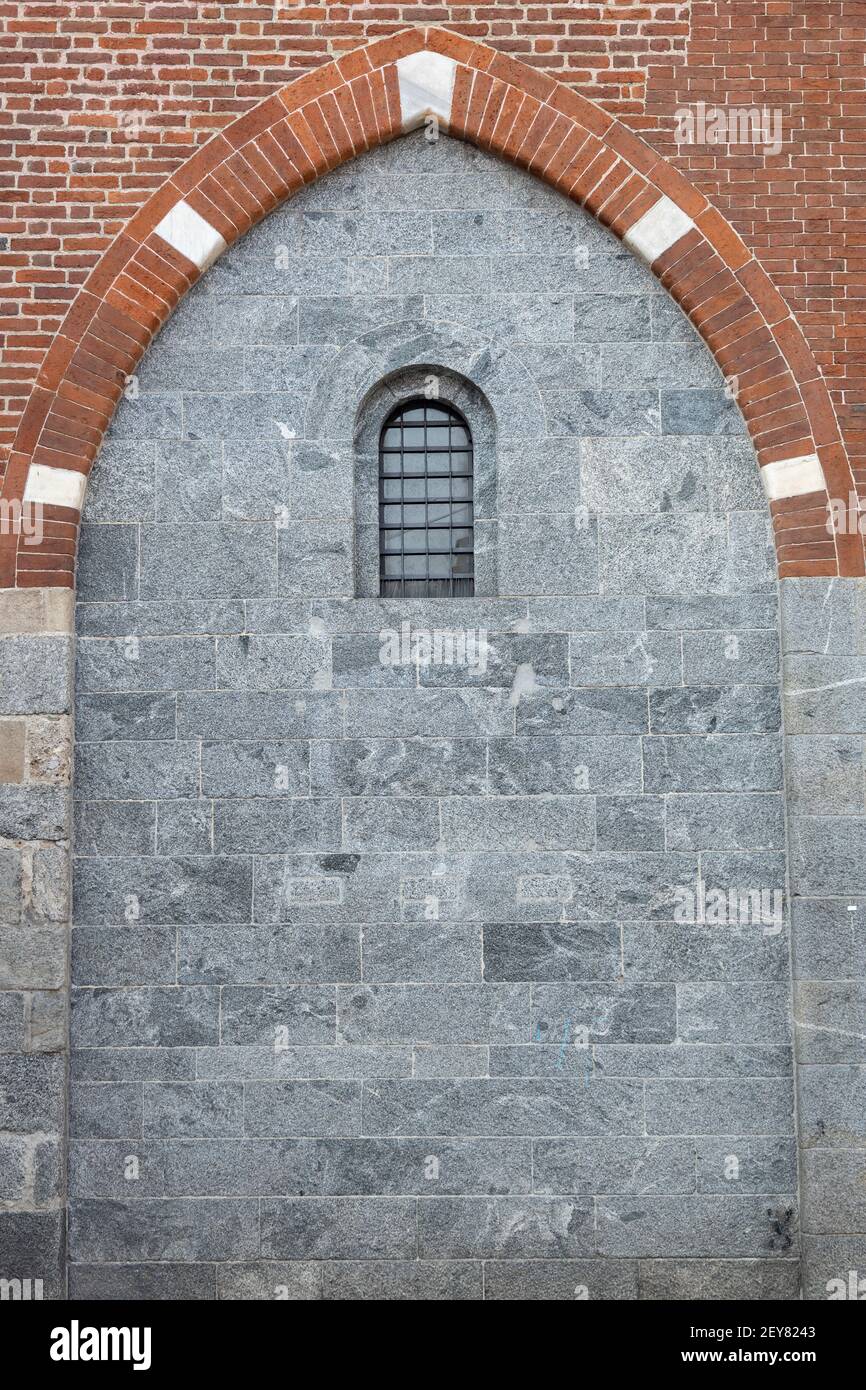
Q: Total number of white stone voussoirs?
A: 5